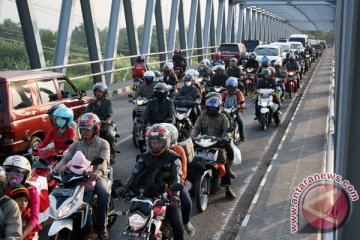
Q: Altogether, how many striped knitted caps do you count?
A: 1